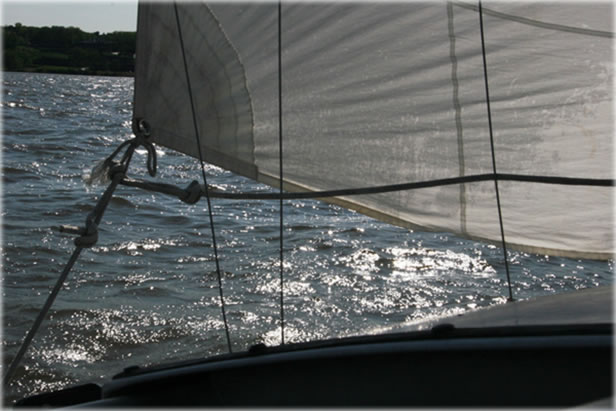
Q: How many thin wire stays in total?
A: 3